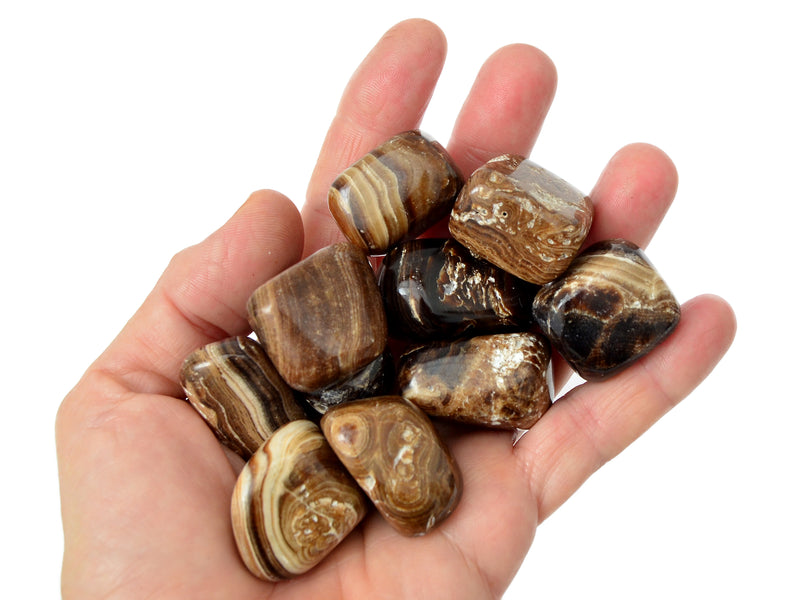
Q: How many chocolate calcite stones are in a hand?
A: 10